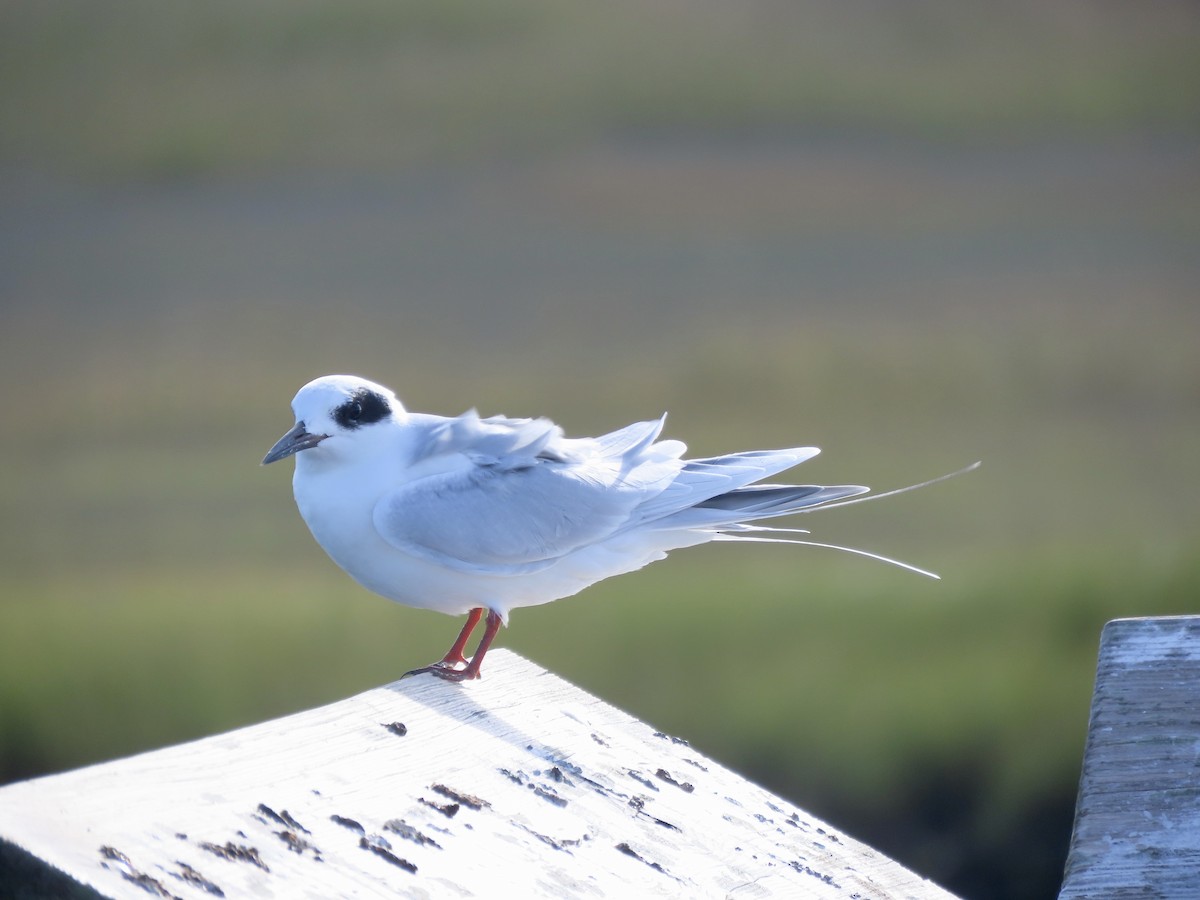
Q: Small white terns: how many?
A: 1